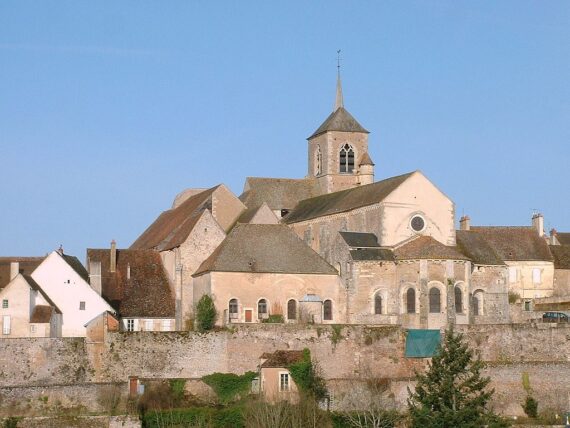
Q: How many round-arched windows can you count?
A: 9